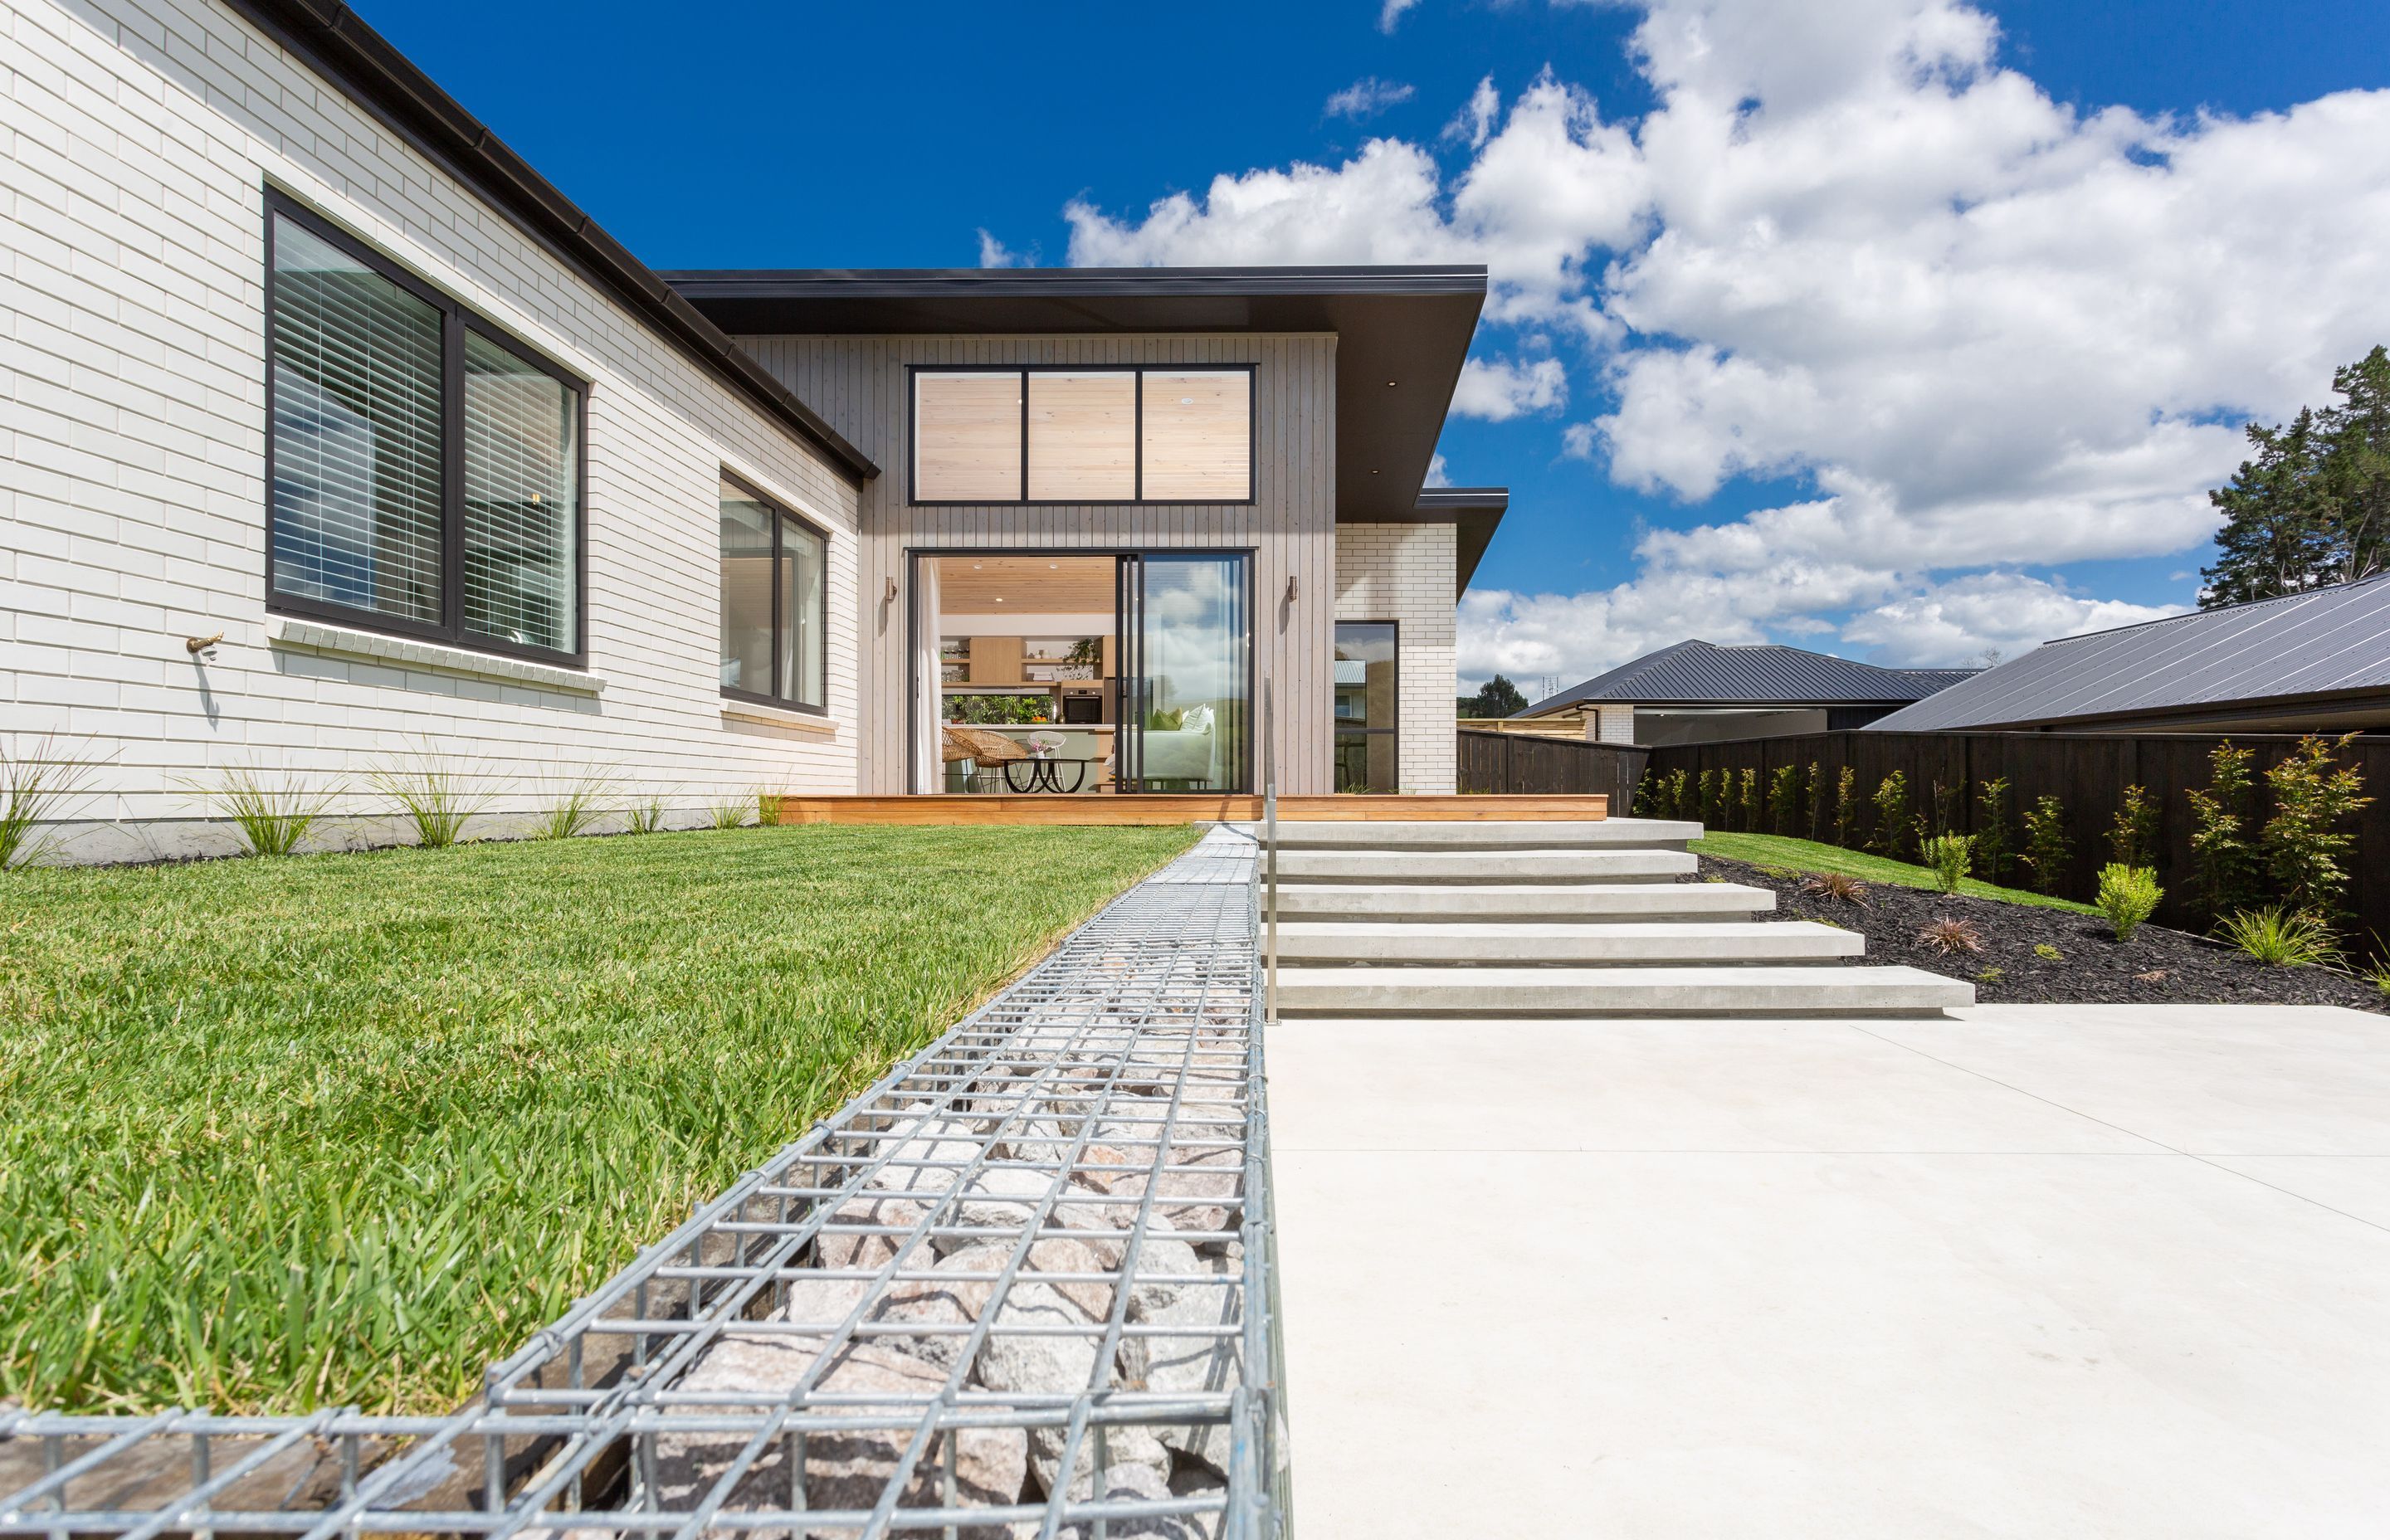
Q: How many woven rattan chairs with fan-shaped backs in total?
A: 2